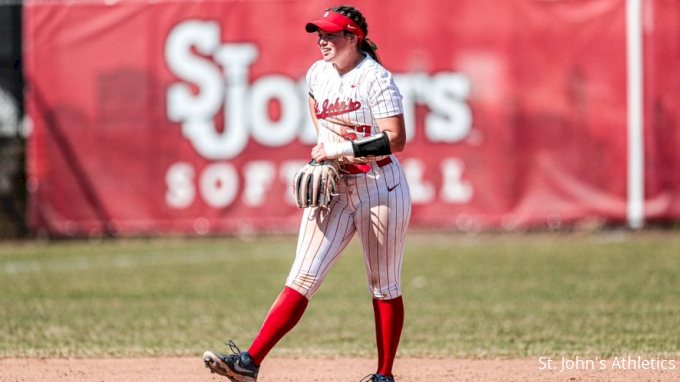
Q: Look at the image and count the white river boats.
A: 0